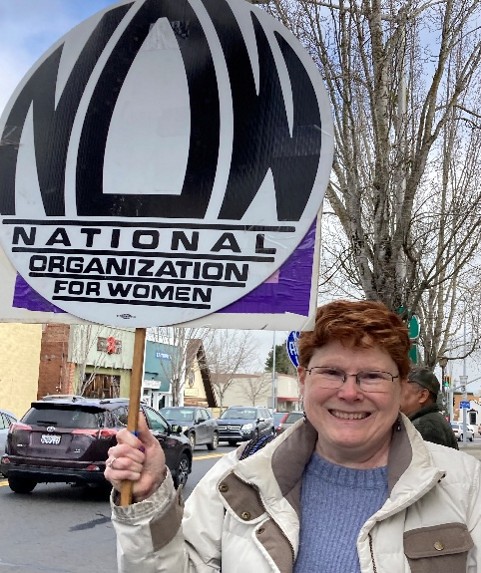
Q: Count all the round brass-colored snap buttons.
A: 4